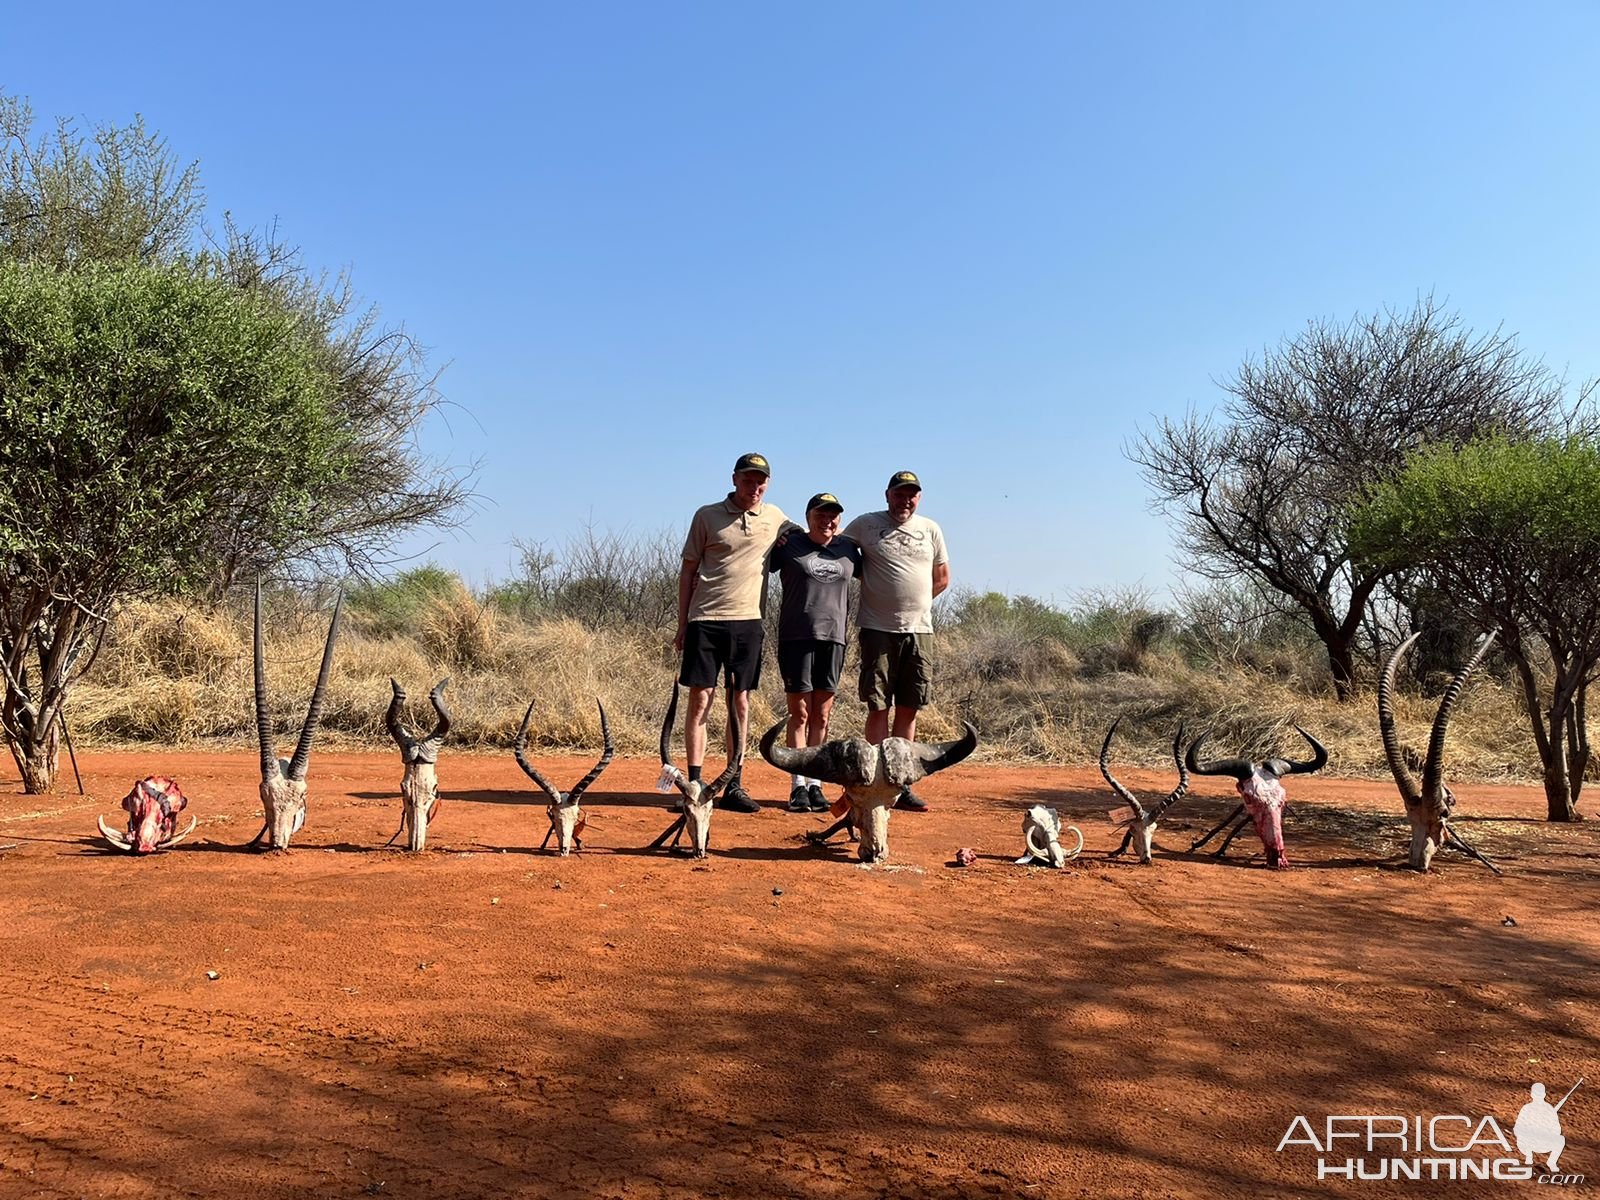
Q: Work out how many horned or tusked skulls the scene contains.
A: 10